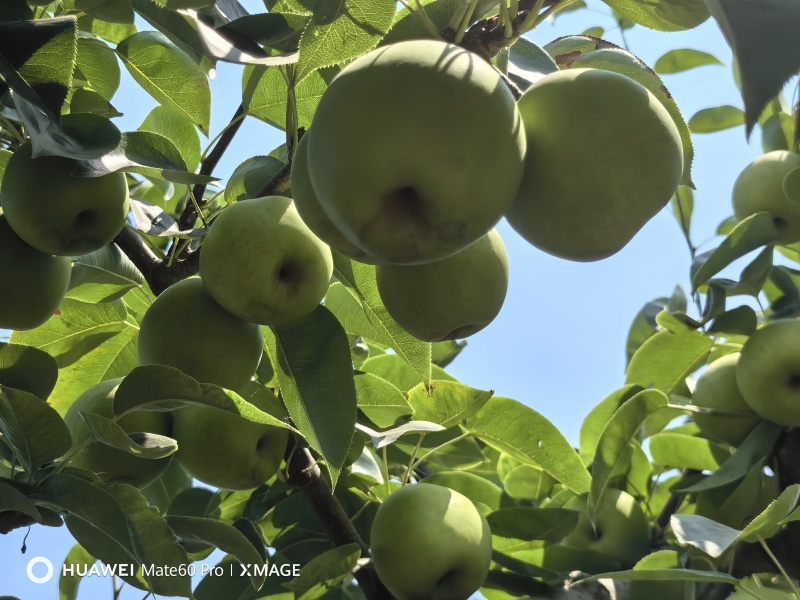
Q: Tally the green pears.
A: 15